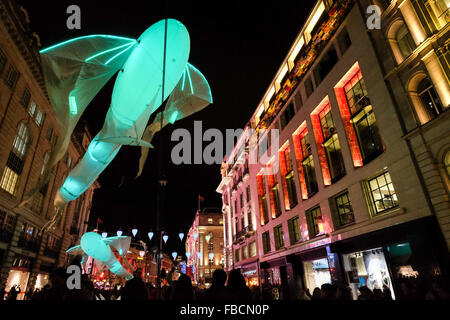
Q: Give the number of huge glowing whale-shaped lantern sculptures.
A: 2